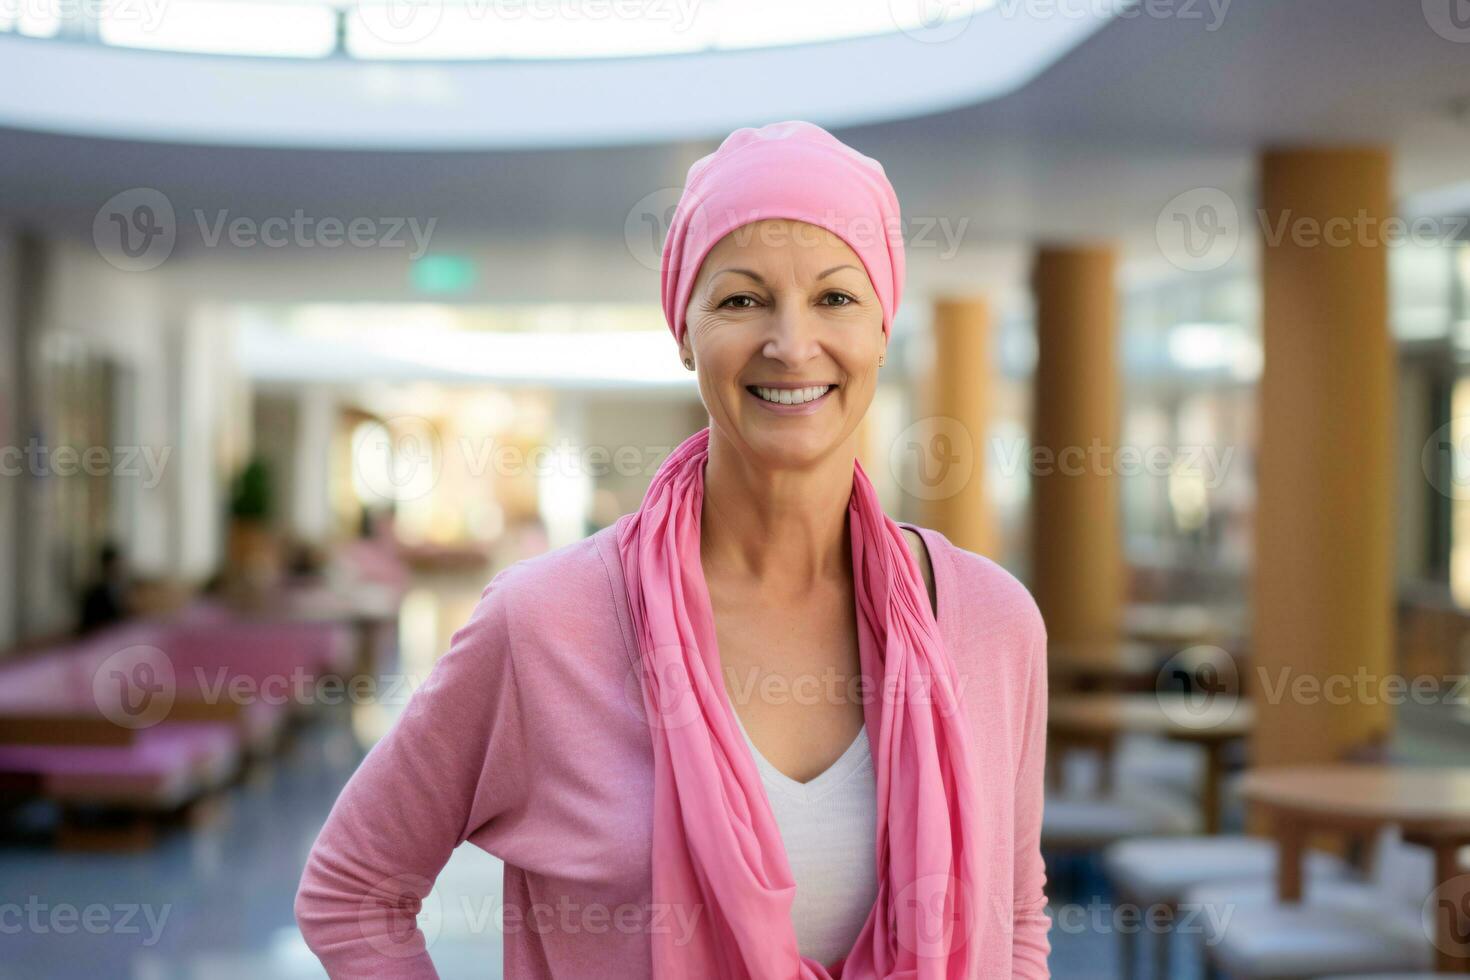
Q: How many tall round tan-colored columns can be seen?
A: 3